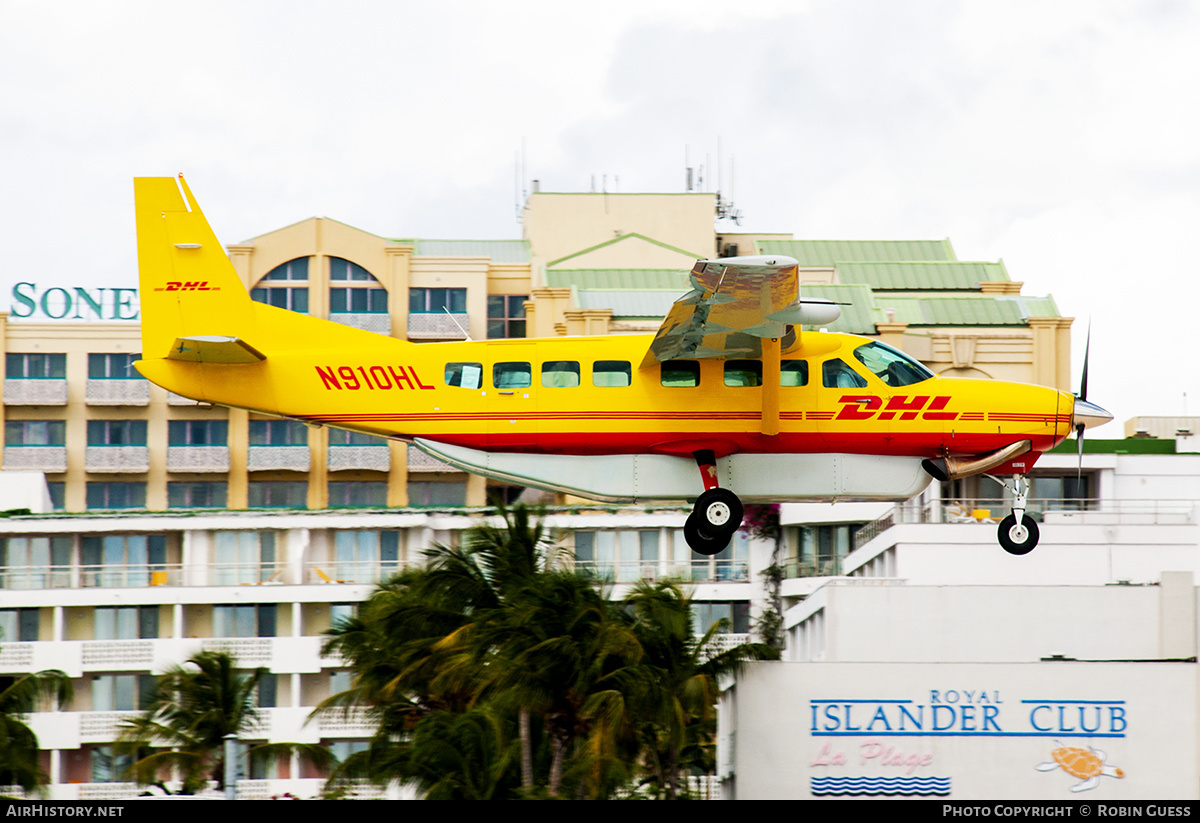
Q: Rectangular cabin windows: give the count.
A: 7